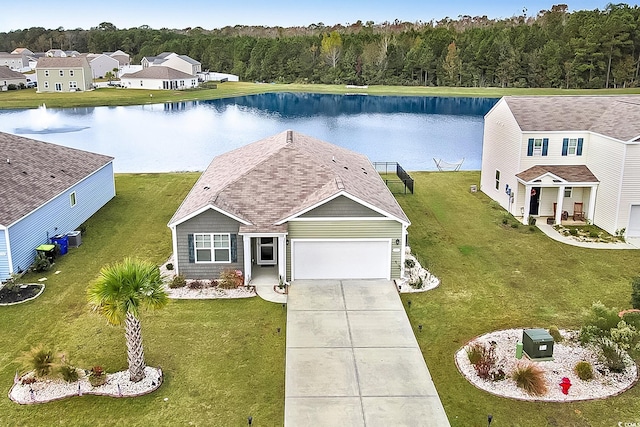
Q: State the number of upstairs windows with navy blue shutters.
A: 2